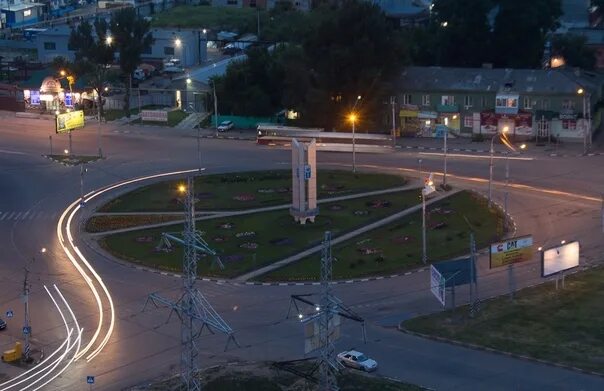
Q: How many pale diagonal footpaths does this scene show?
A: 2